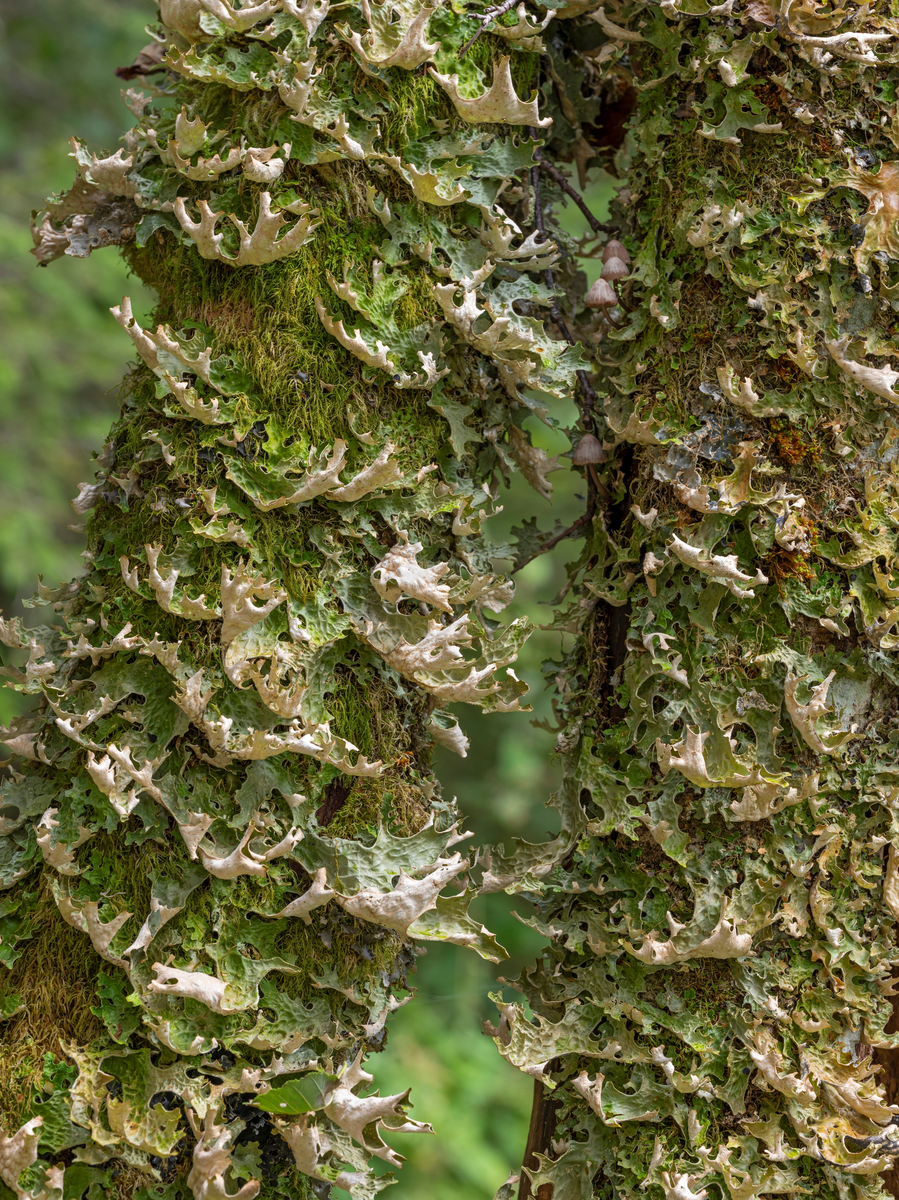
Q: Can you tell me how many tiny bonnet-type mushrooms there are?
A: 4